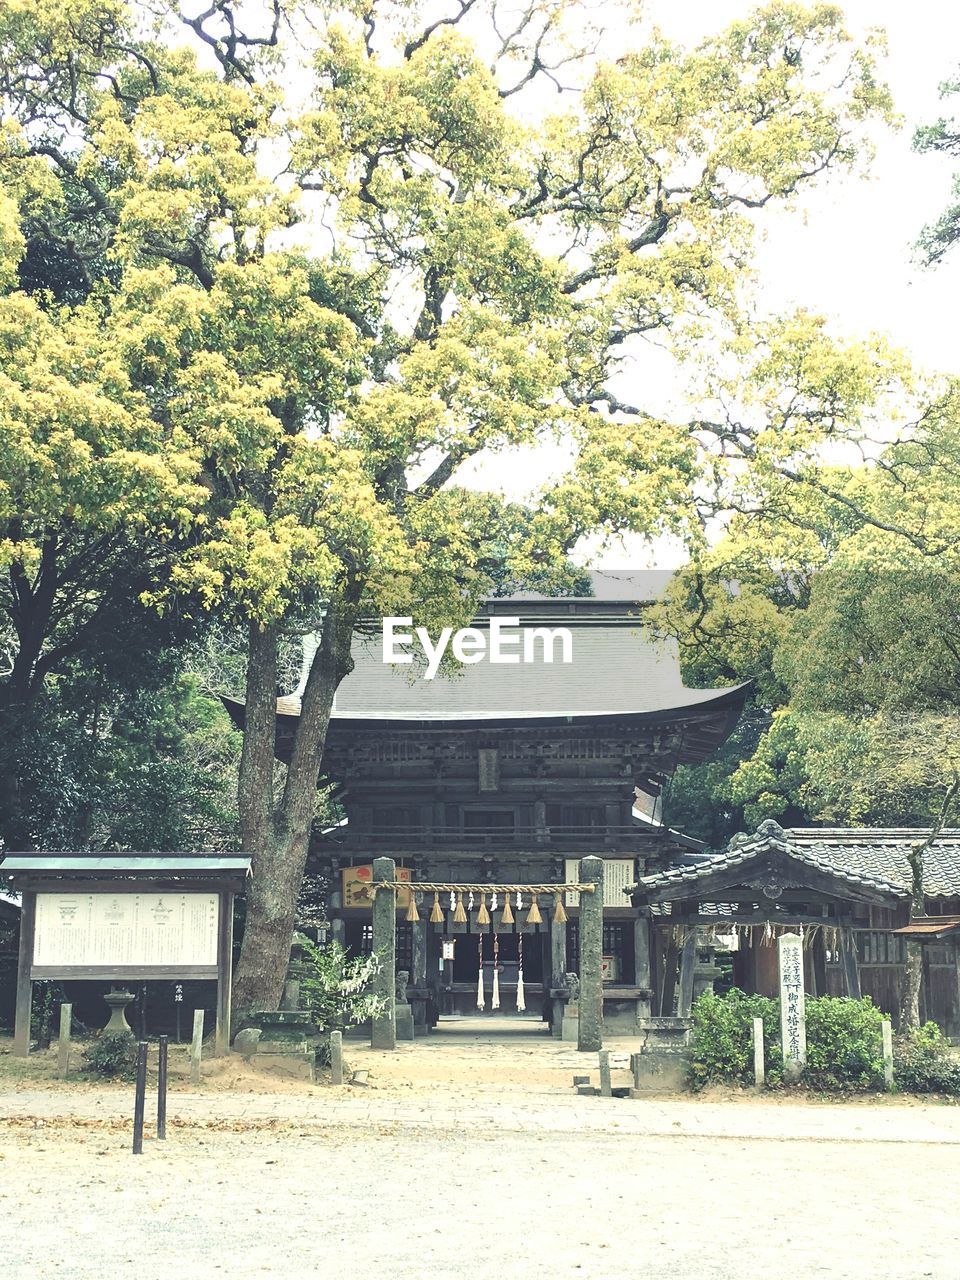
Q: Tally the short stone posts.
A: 6